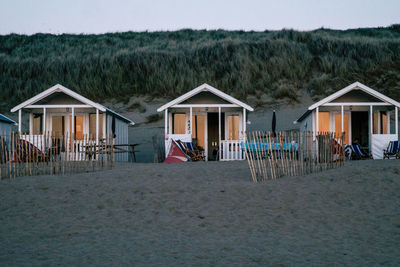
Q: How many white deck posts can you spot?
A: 12